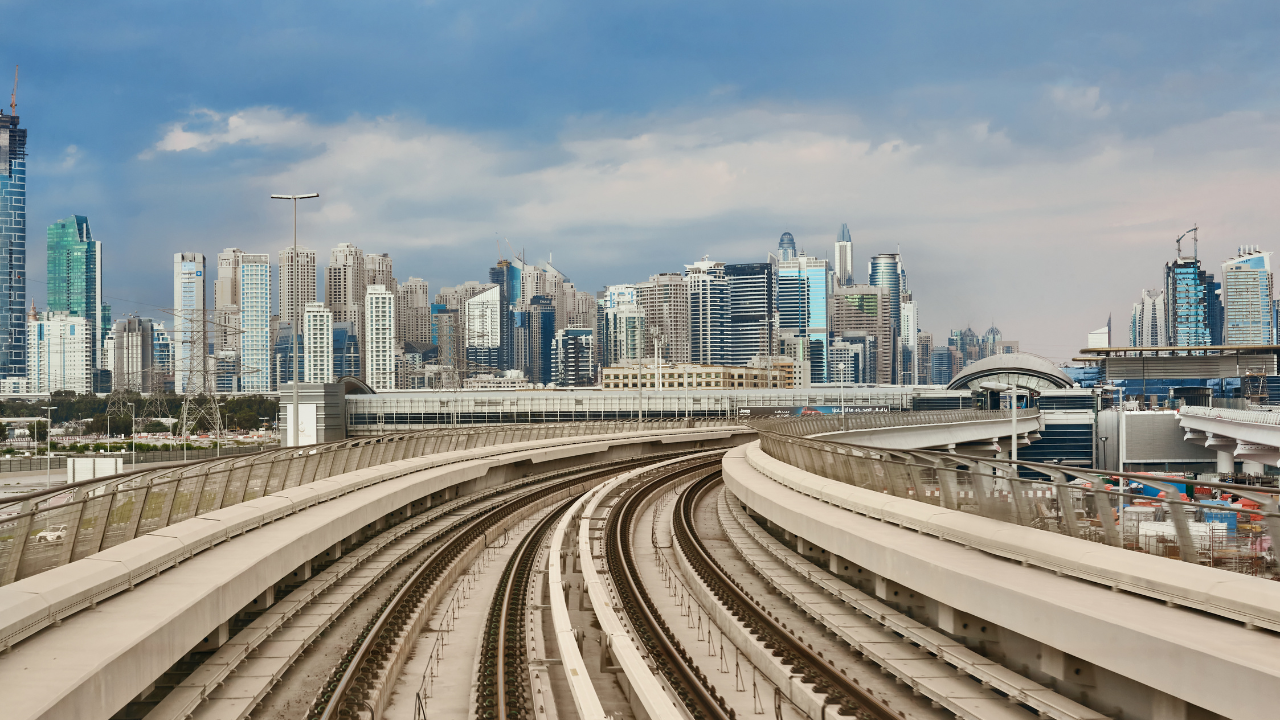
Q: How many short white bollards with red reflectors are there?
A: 0